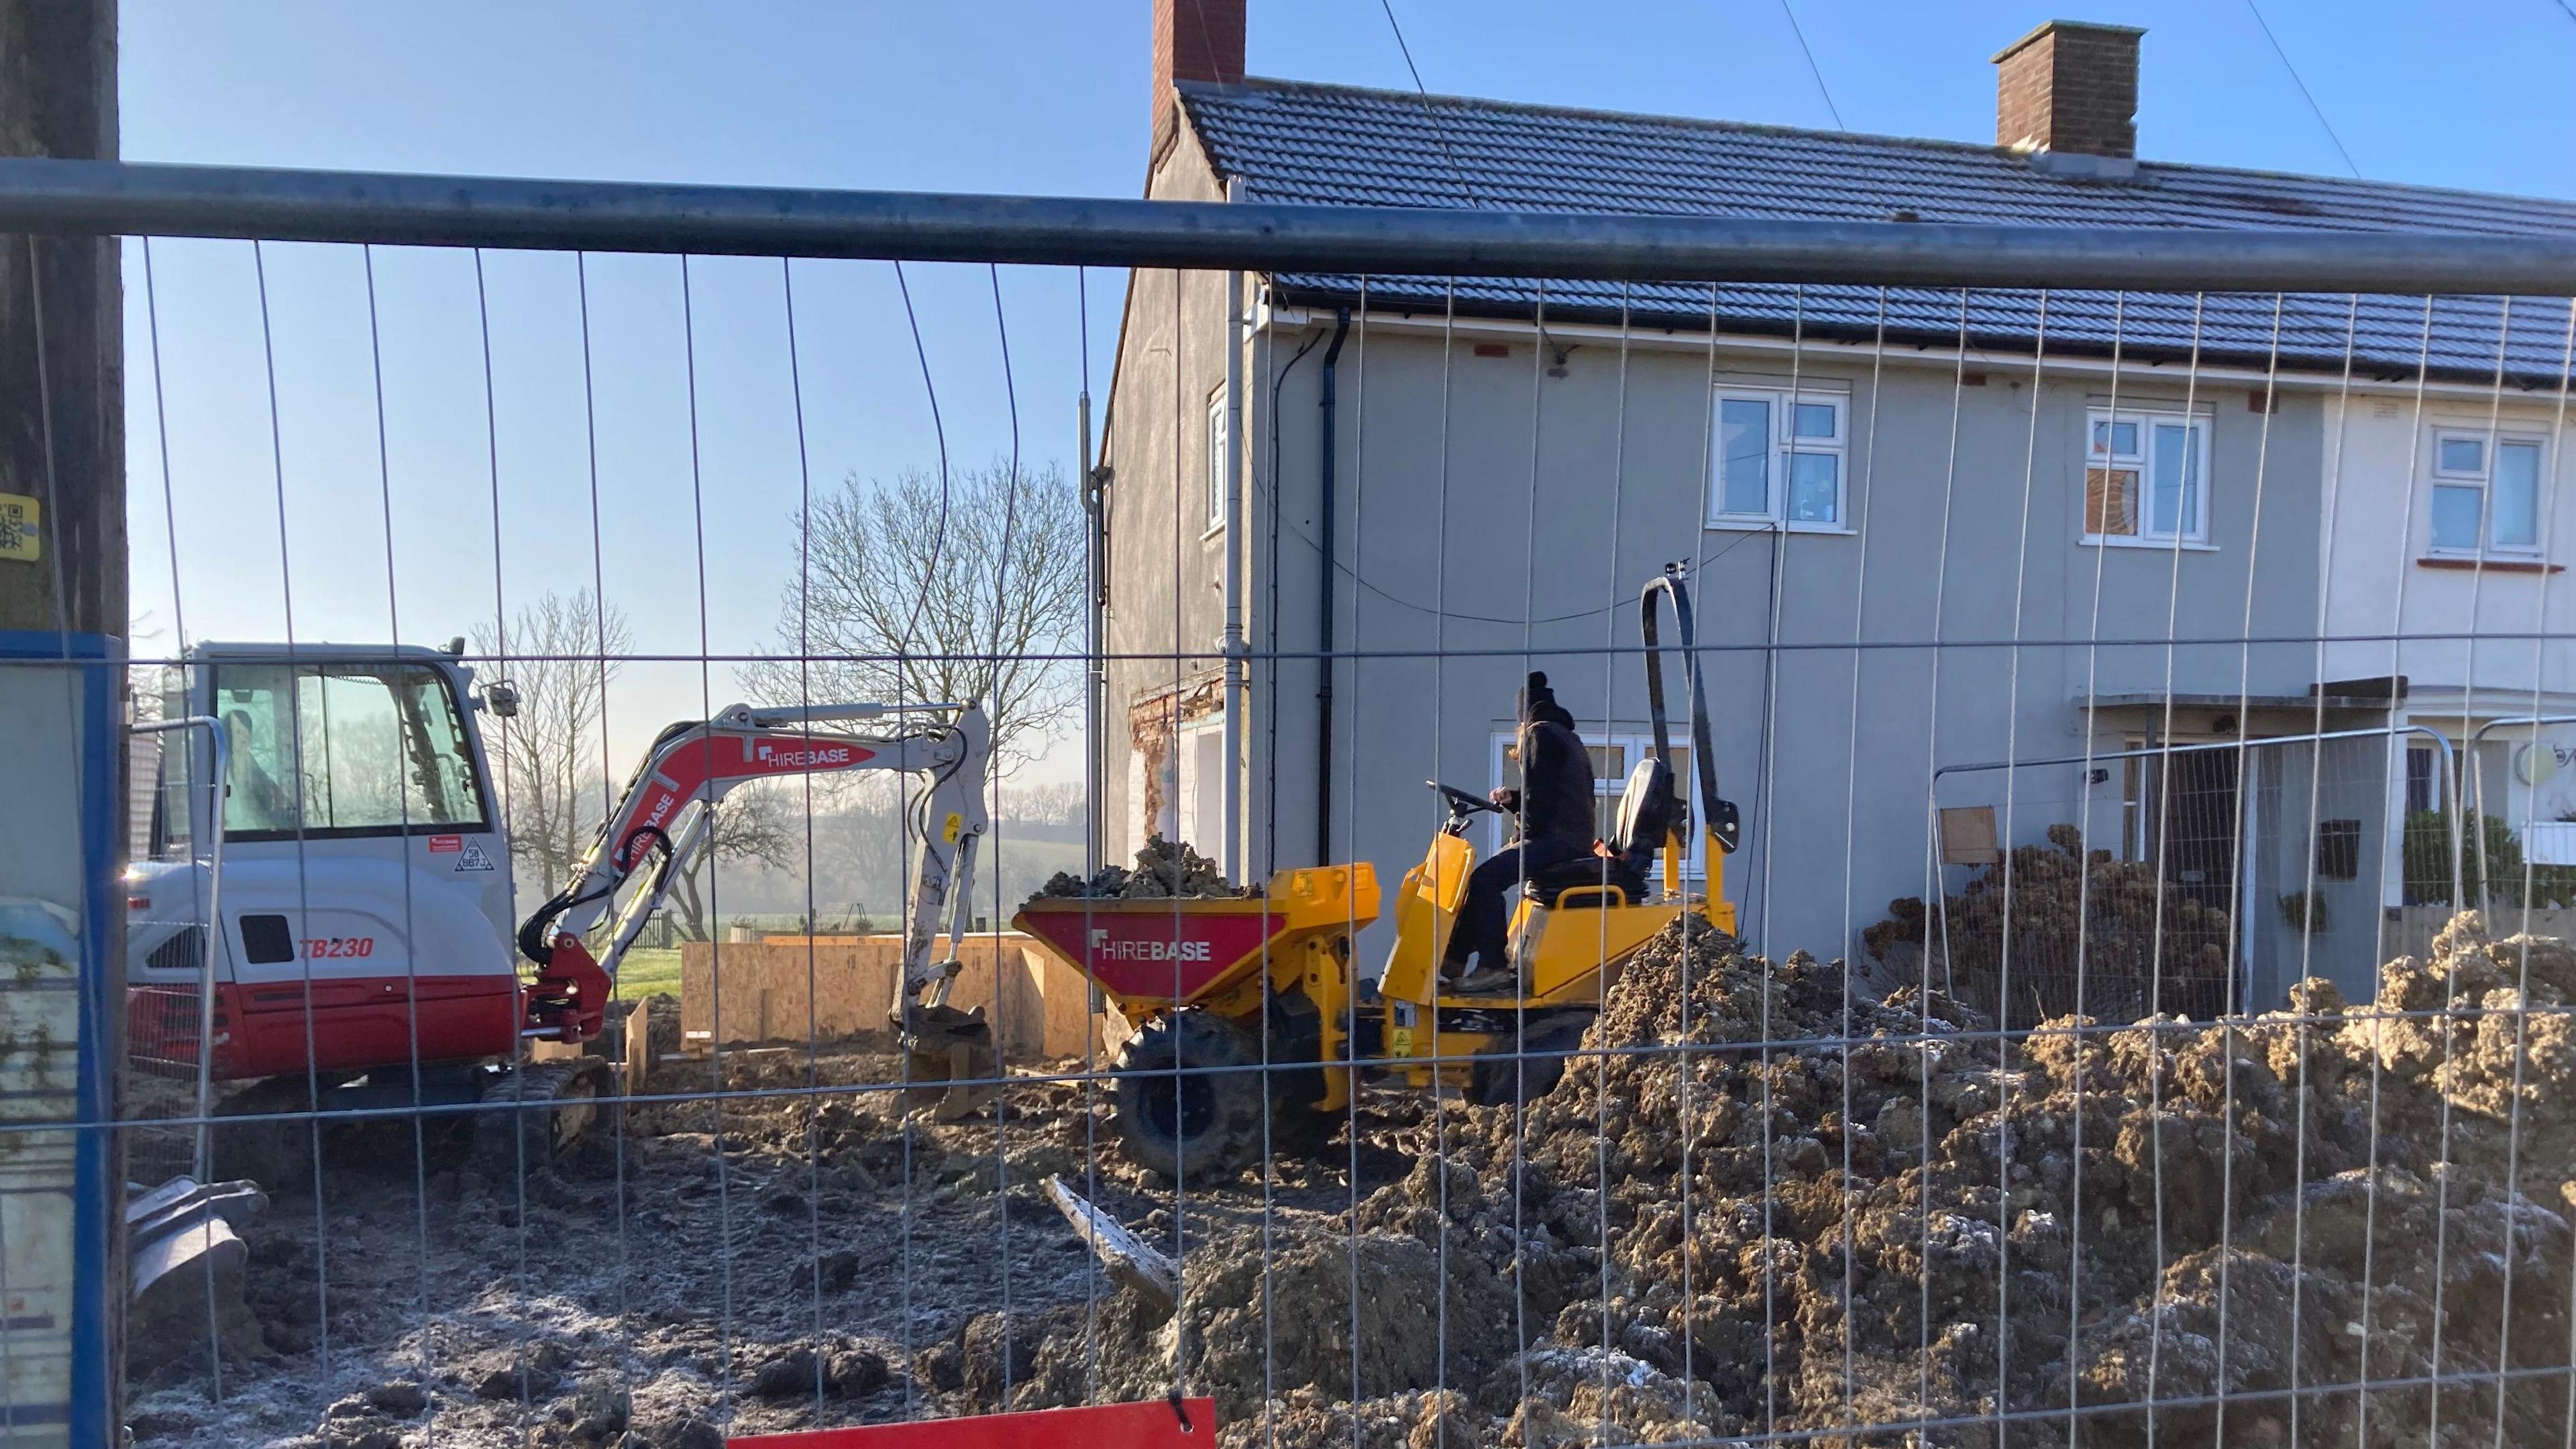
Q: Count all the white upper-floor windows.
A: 4